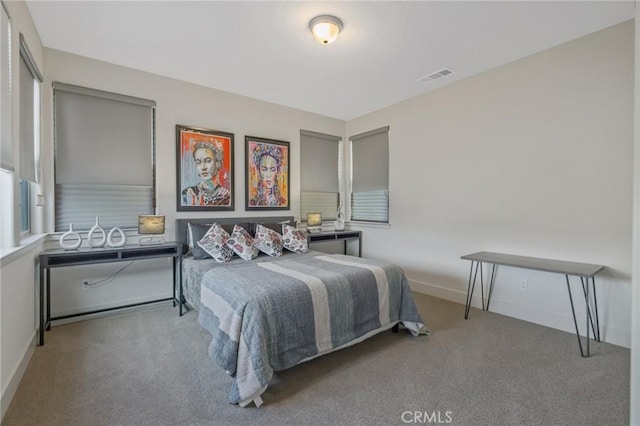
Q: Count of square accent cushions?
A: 4